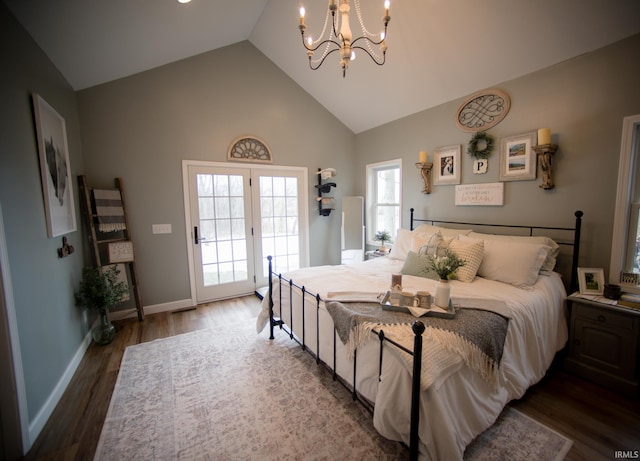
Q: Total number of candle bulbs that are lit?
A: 4